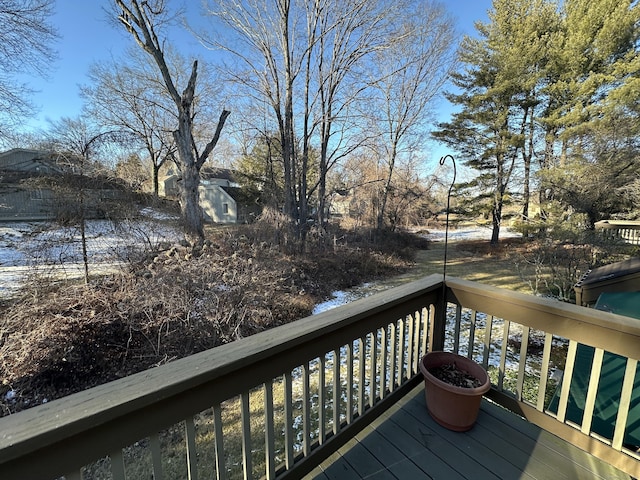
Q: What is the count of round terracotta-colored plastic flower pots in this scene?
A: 1